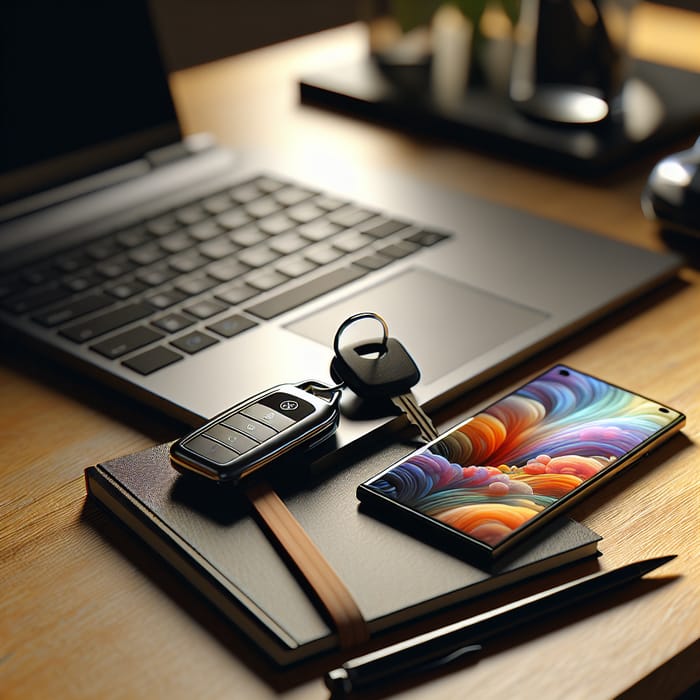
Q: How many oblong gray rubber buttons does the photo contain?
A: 4